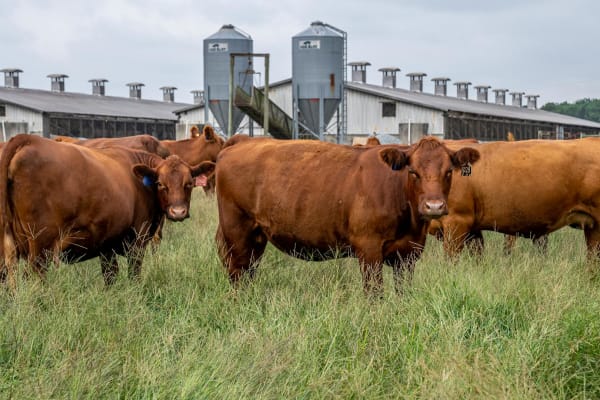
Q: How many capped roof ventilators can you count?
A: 15